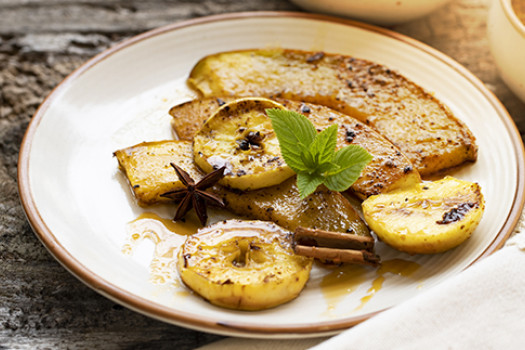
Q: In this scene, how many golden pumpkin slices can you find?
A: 3